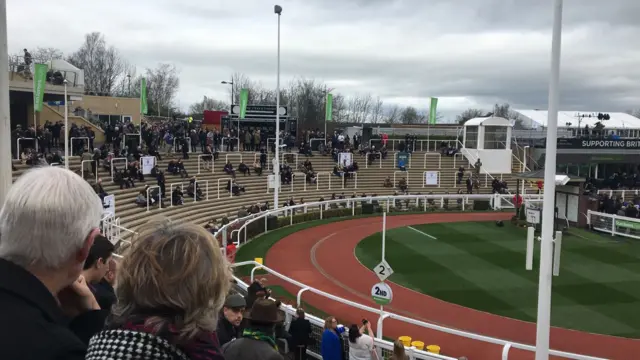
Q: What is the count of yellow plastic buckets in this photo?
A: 3